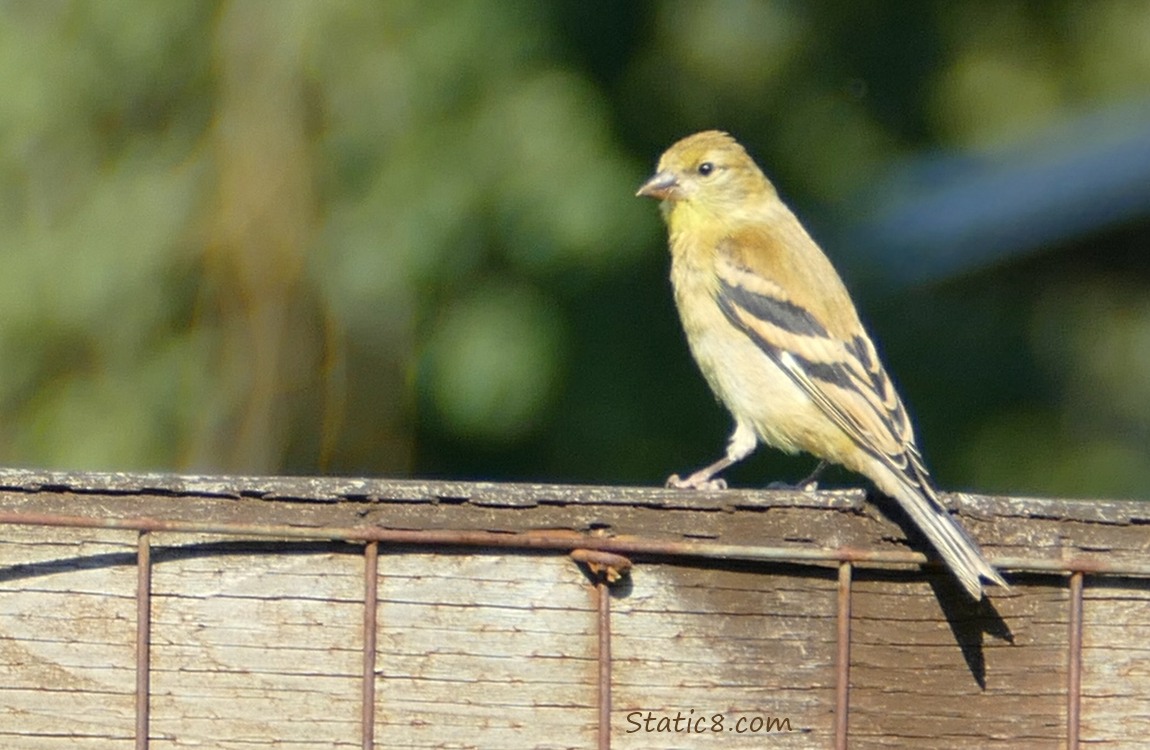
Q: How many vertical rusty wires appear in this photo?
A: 5